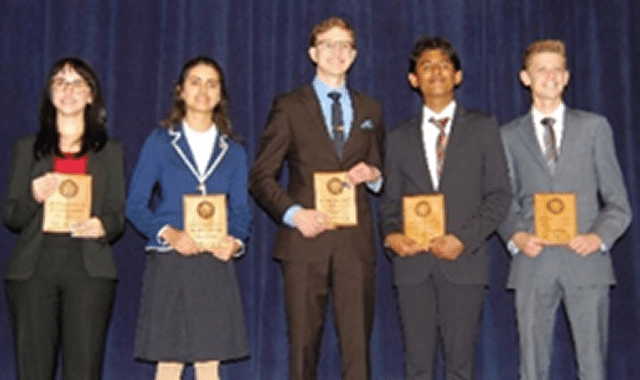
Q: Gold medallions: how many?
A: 5